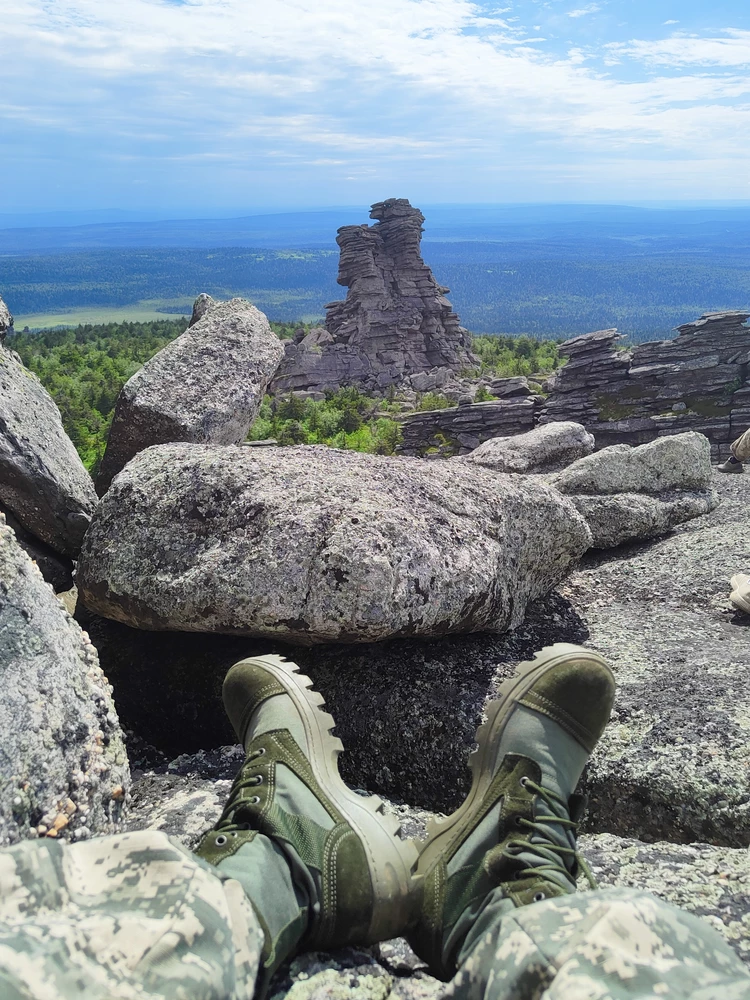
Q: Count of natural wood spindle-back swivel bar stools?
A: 0